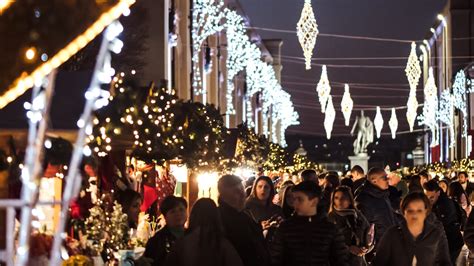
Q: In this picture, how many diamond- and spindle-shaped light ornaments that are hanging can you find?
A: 9